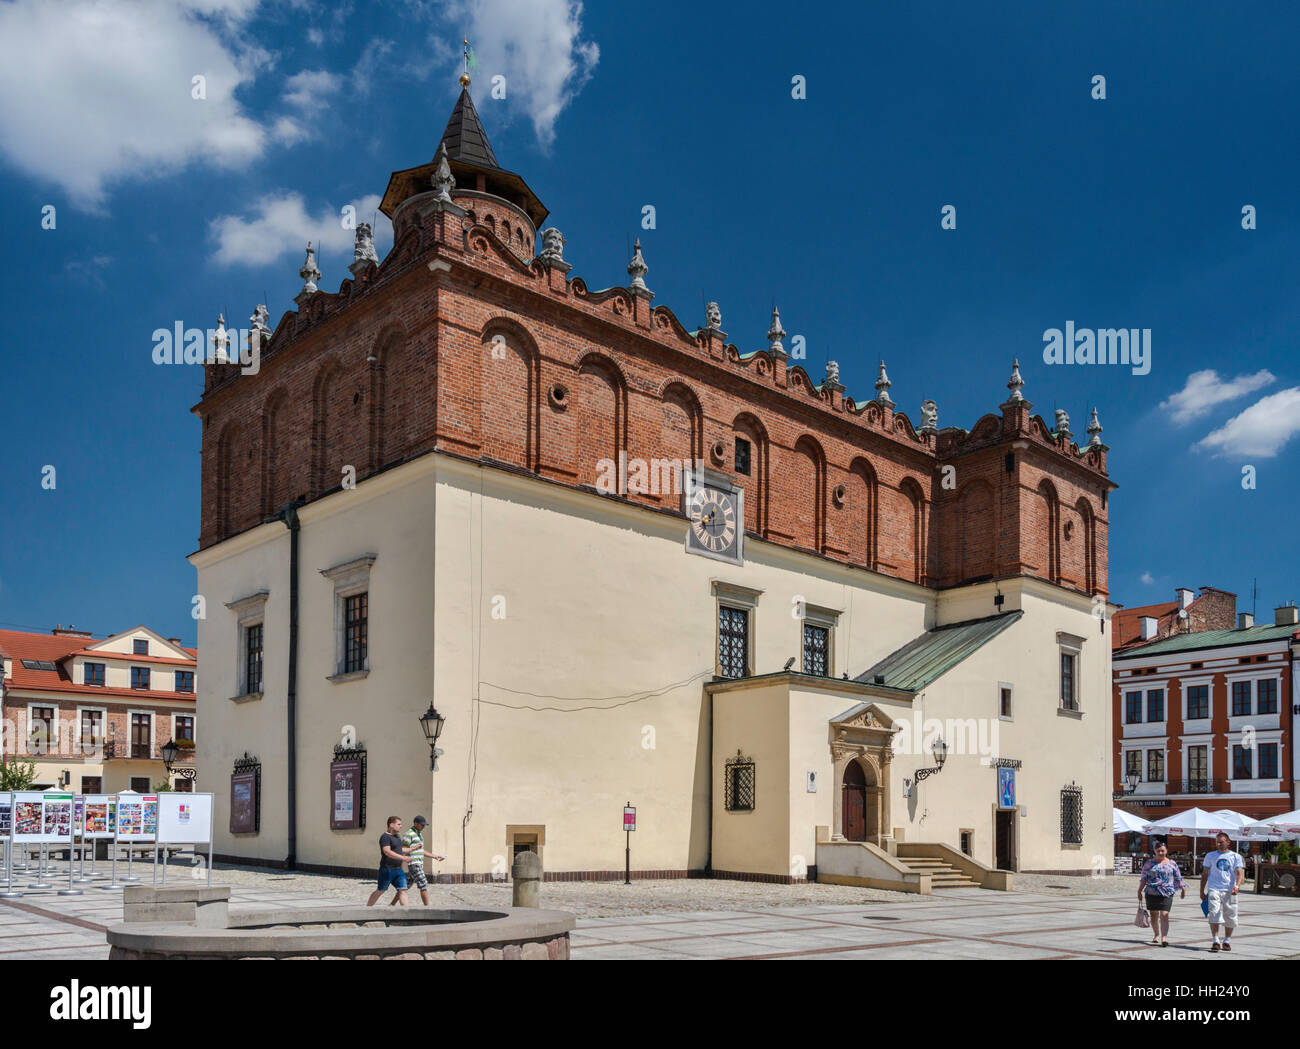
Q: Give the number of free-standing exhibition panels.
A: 6